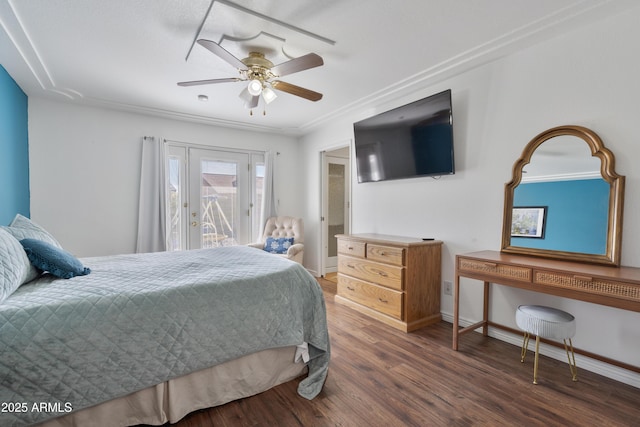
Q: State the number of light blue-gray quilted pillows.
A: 2